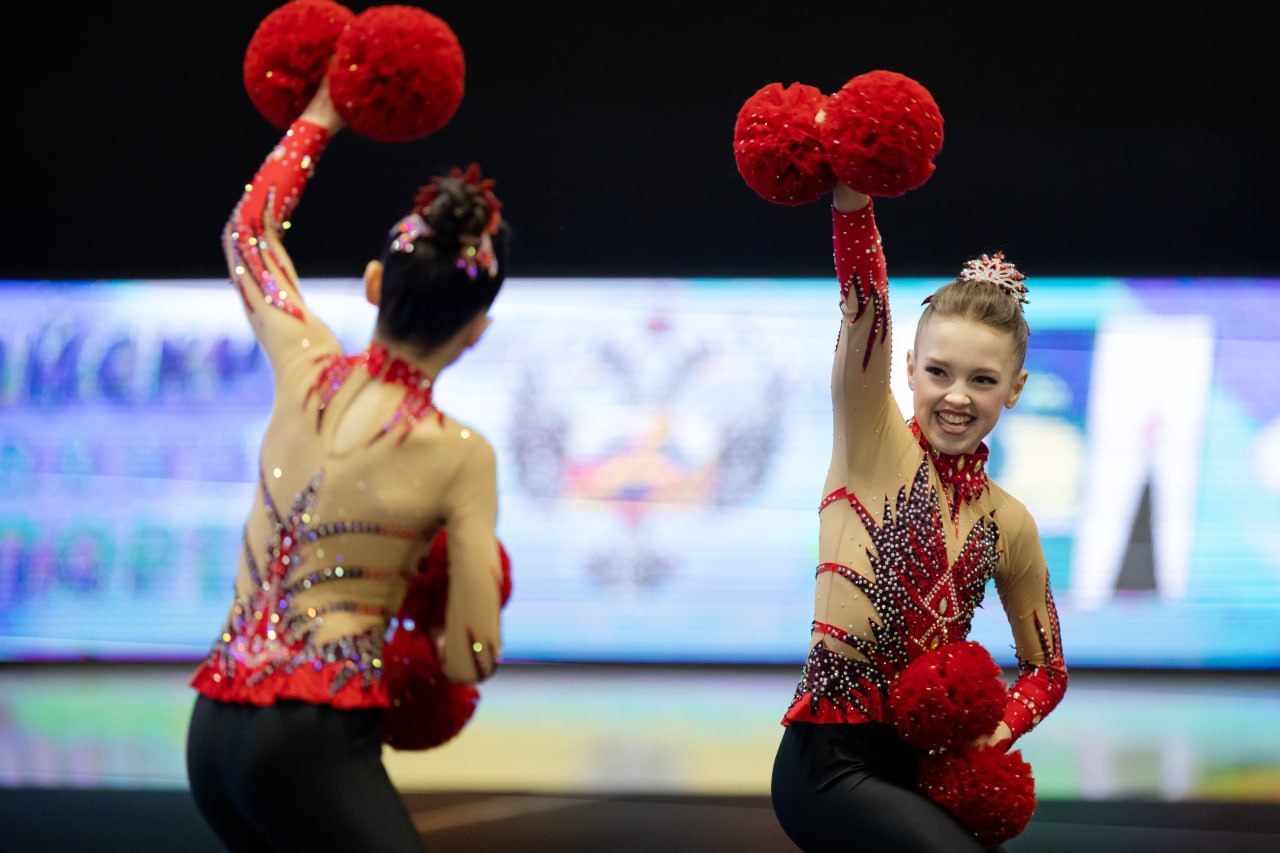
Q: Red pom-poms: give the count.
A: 8